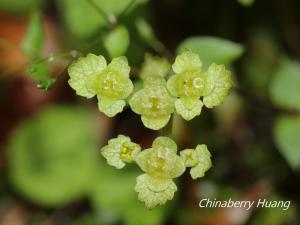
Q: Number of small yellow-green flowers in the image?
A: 6